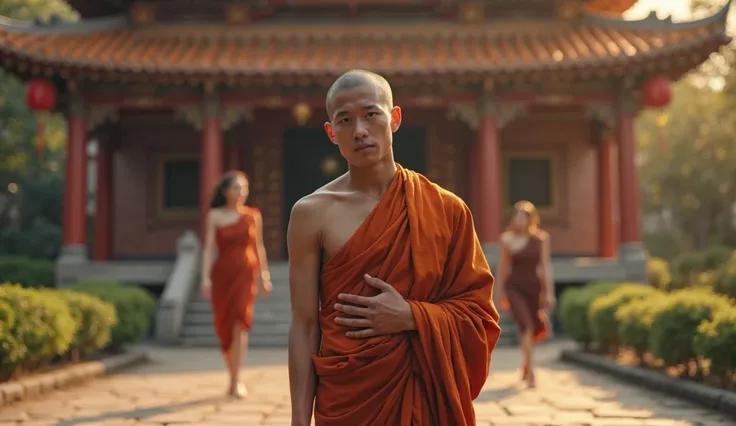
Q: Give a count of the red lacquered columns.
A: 6